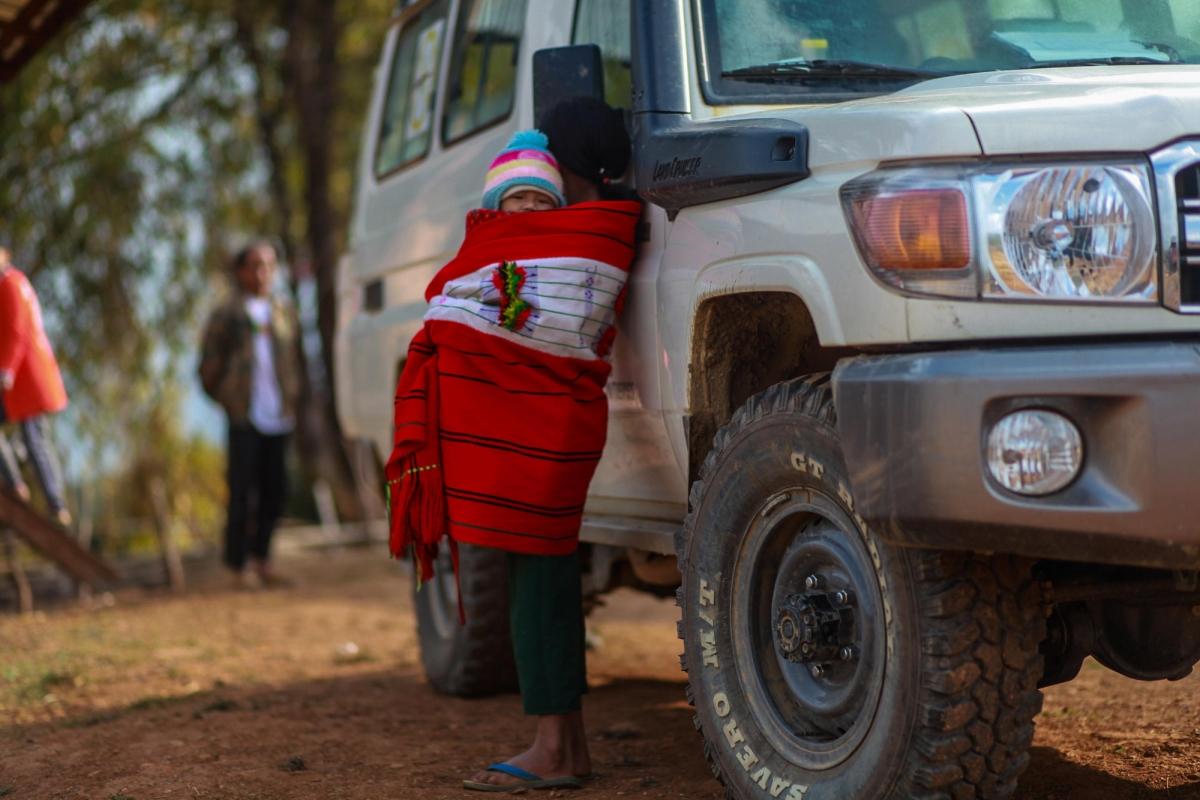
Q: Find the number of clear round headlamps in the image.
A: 2